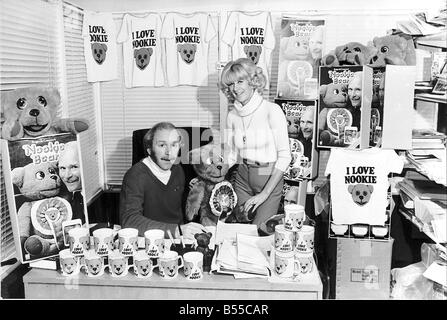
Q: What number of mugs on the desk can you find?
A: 15